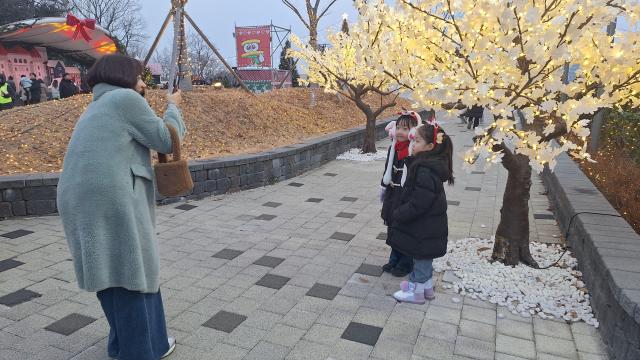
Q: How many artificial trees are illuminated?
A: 2